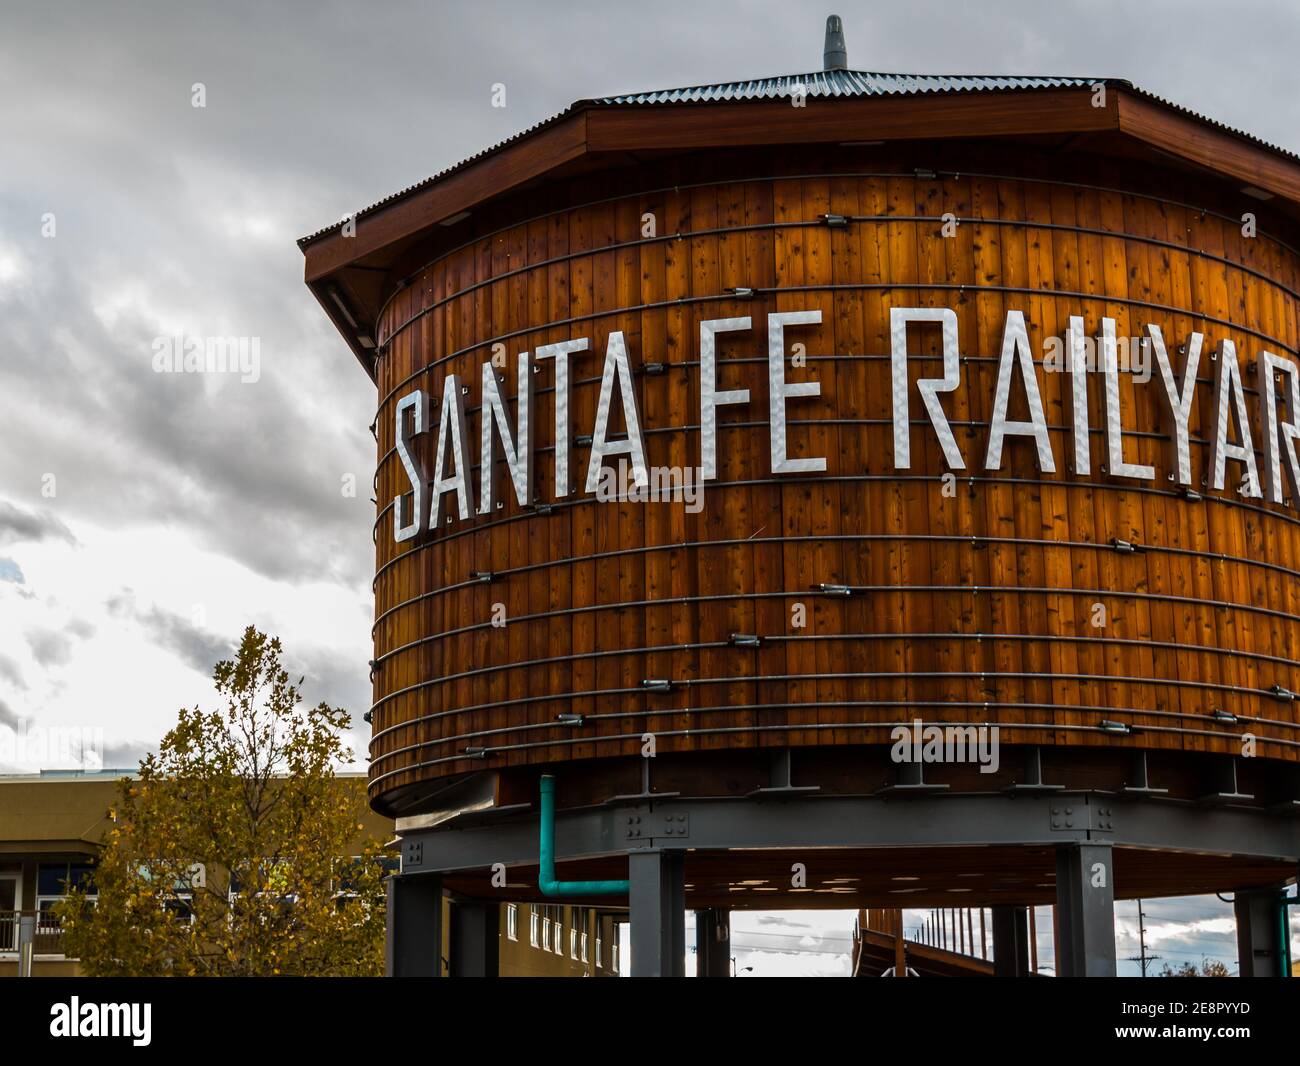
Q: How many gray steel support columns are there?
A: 7